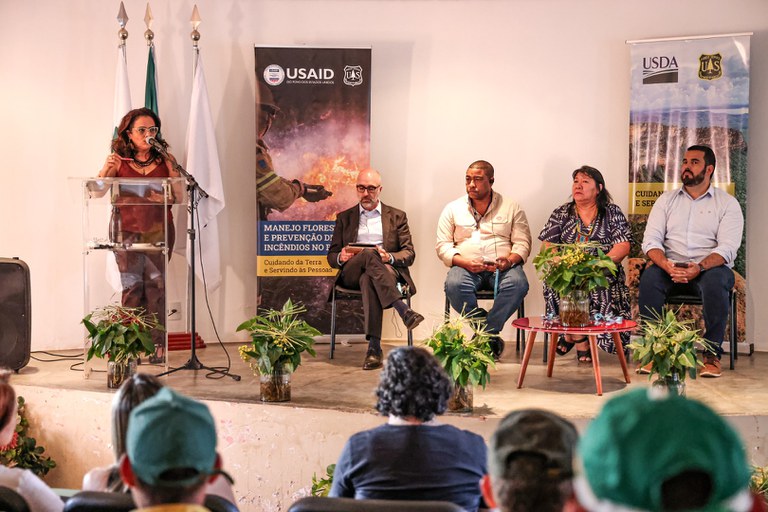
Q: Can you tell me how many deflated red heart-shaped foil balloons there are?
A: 0